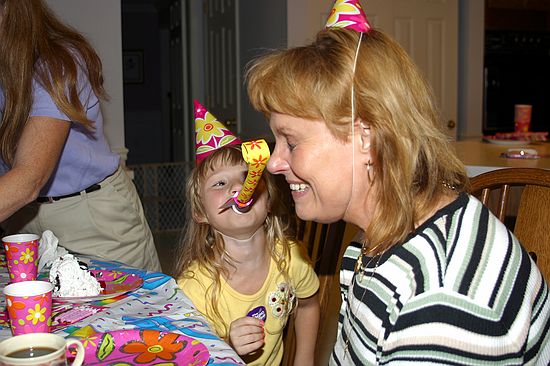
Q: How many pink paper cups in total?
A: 3